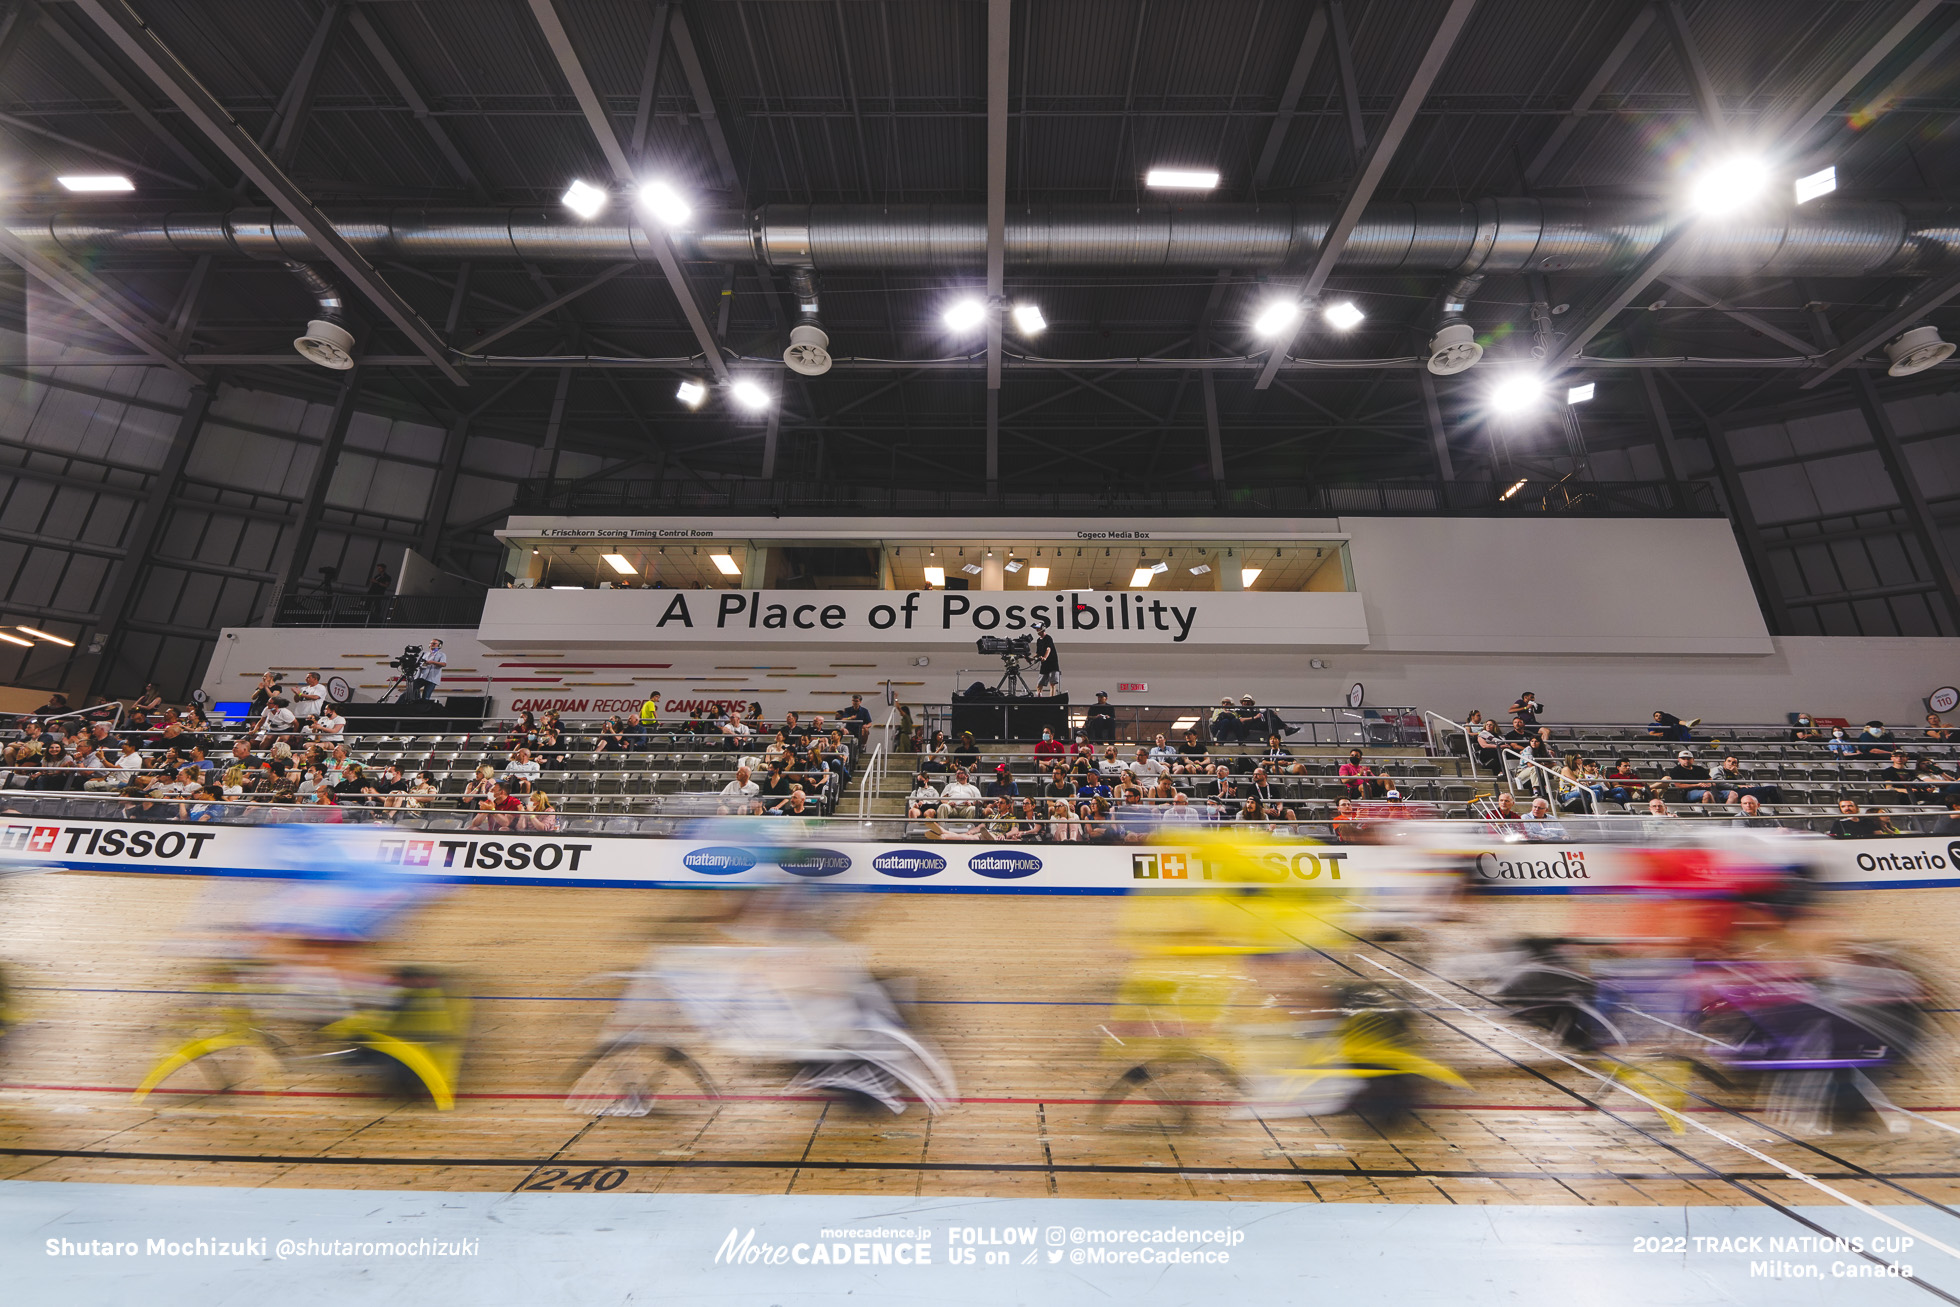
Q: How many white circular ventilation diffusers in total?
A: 4